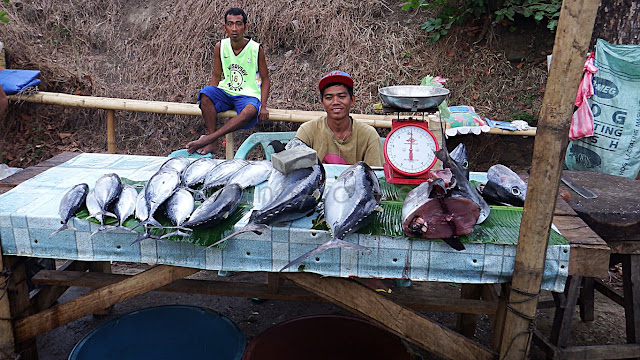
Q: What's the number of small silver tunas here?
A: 12